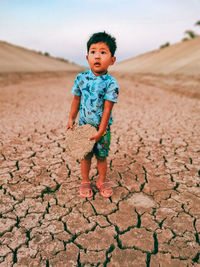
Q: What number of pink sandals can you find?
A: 2